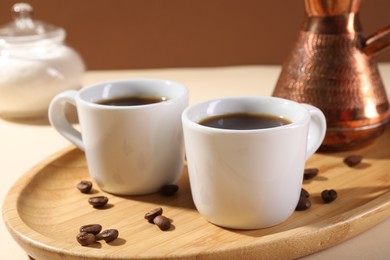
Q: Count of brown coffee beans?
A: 13